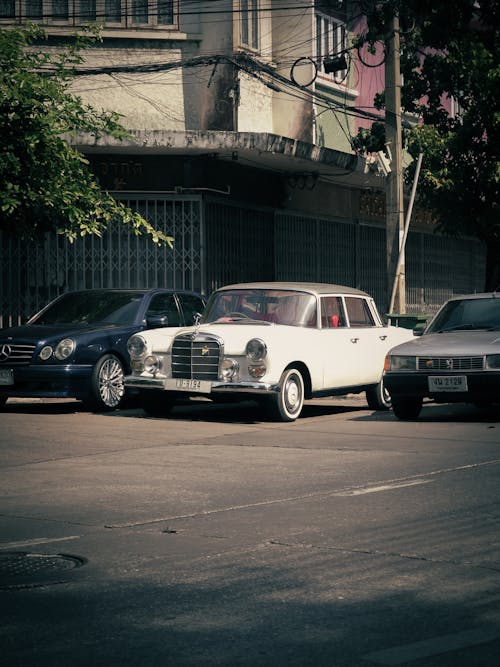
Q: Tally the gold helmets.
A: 0